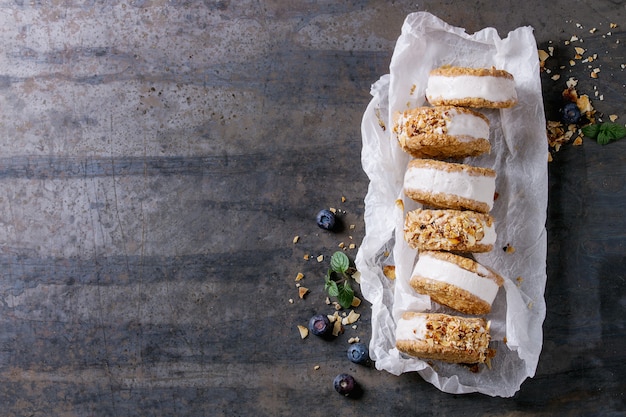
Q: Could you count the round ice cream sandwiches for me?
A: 6